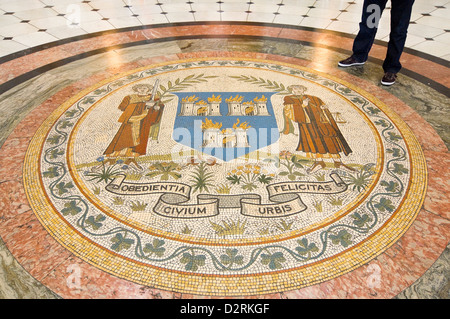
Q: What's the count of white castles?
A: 3